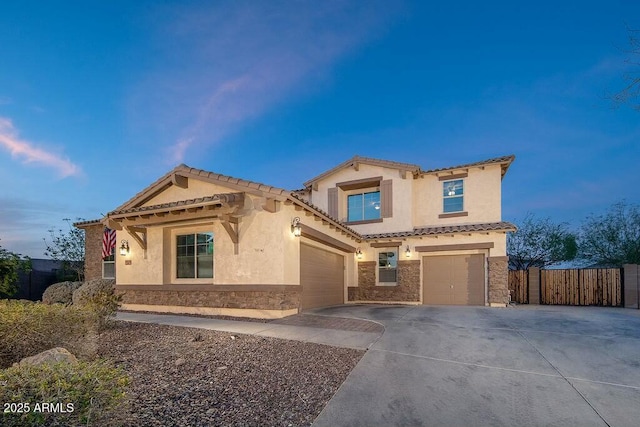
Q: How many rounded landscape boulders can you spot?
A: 1